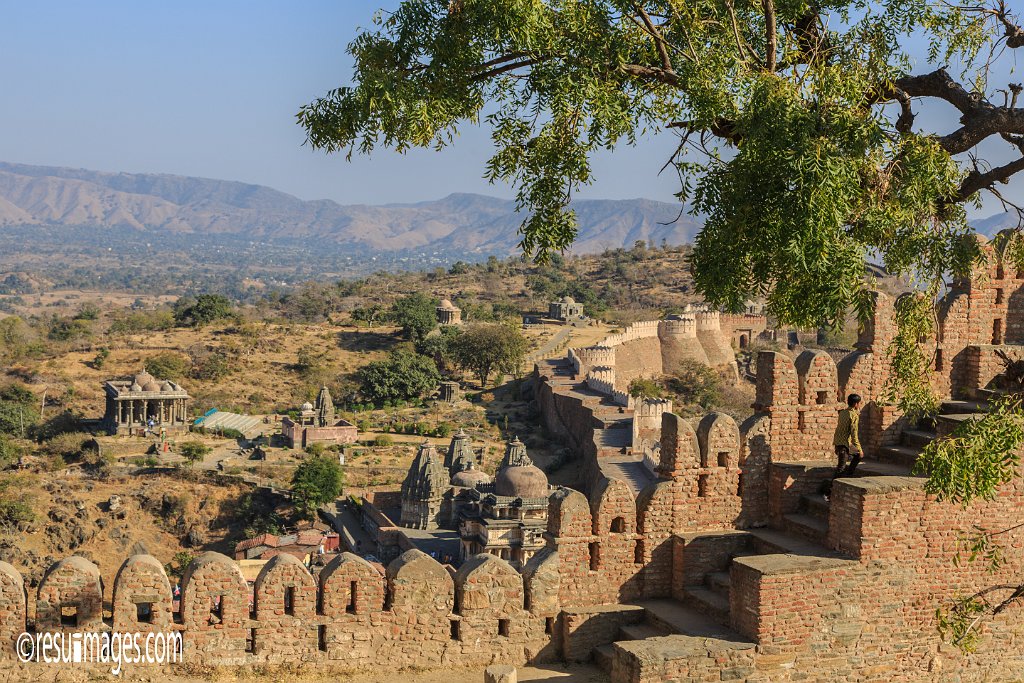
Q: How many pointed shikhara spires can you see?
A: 4